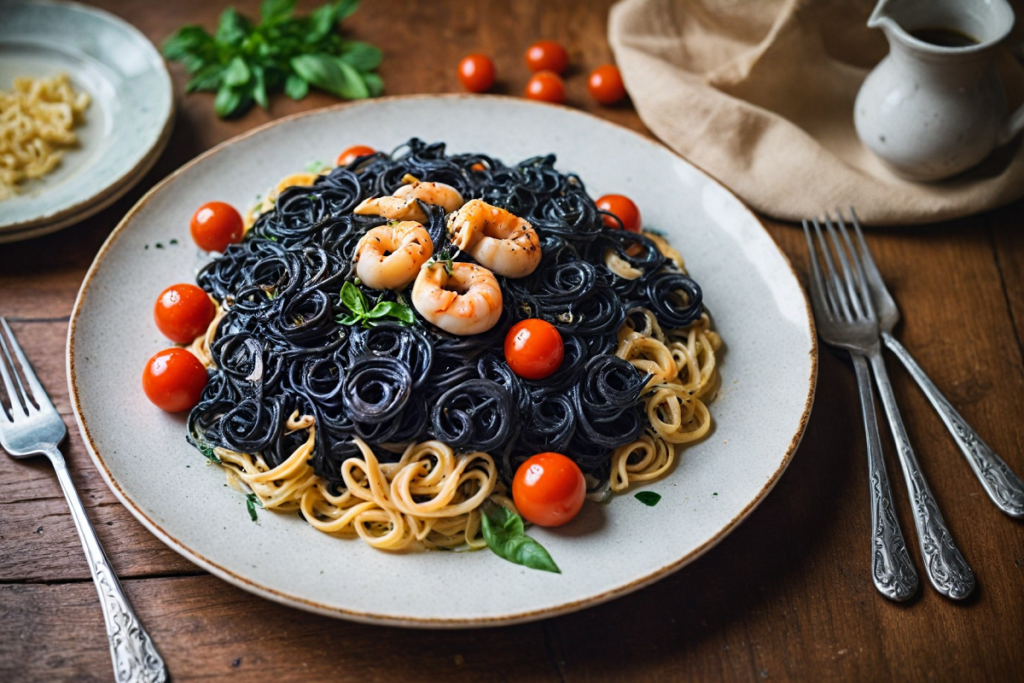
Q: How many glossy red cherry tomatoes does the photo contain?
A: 11